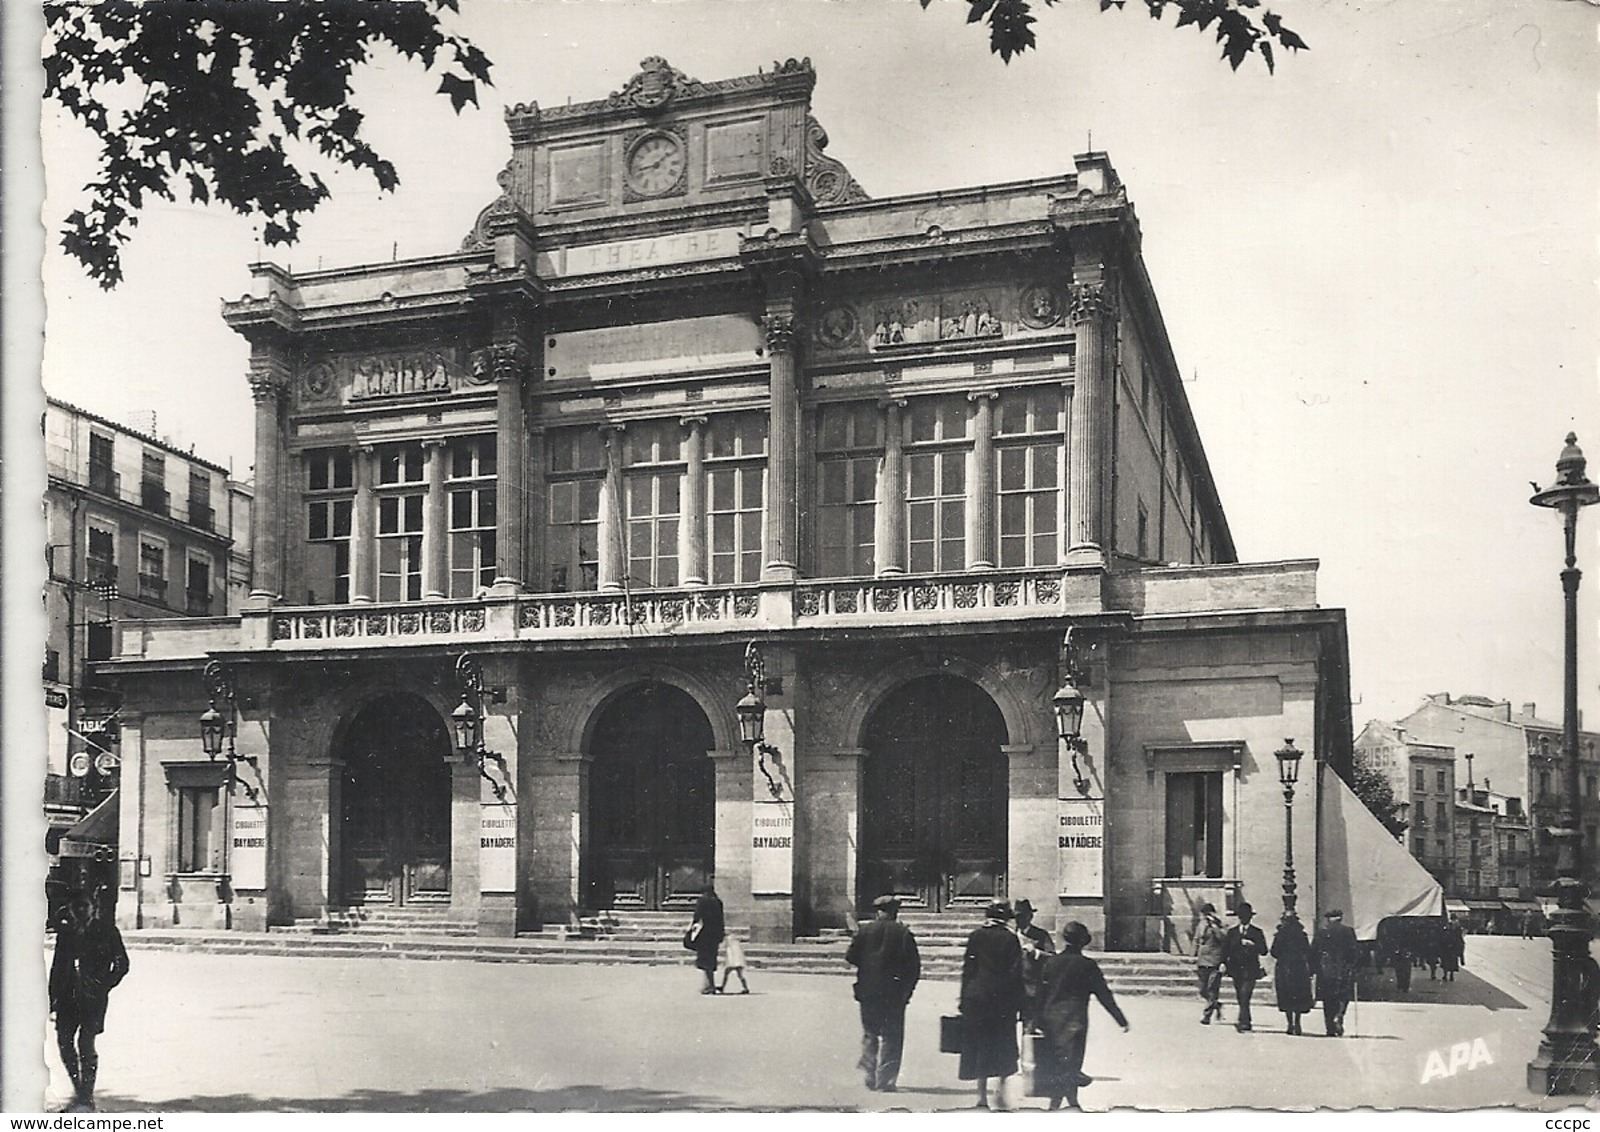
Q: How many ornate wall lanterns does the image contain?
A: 4